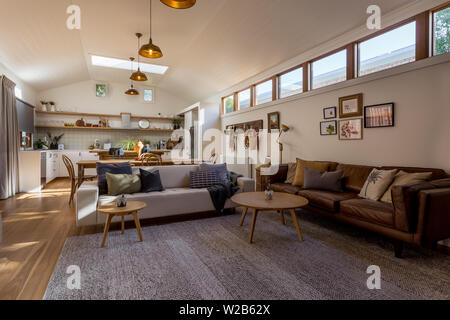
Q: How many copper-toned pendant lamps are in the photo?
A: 4